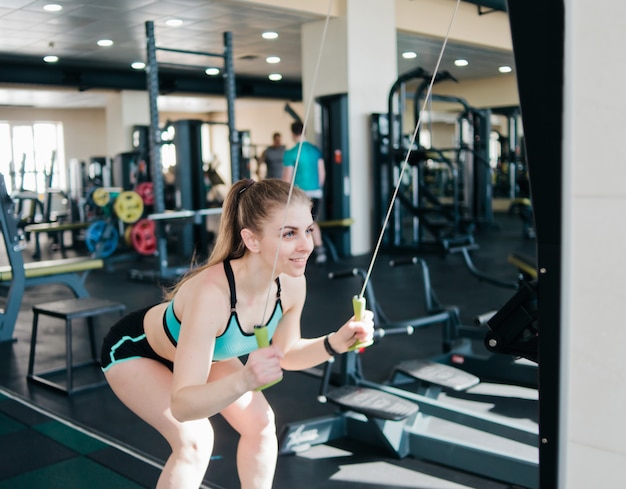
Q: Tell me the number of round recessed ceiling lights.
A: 12